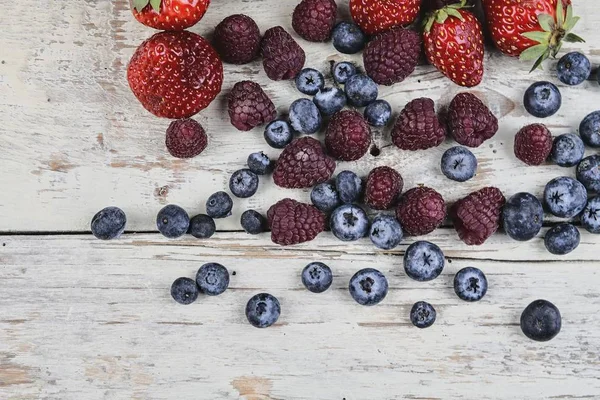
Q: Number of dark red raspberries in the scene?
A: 15